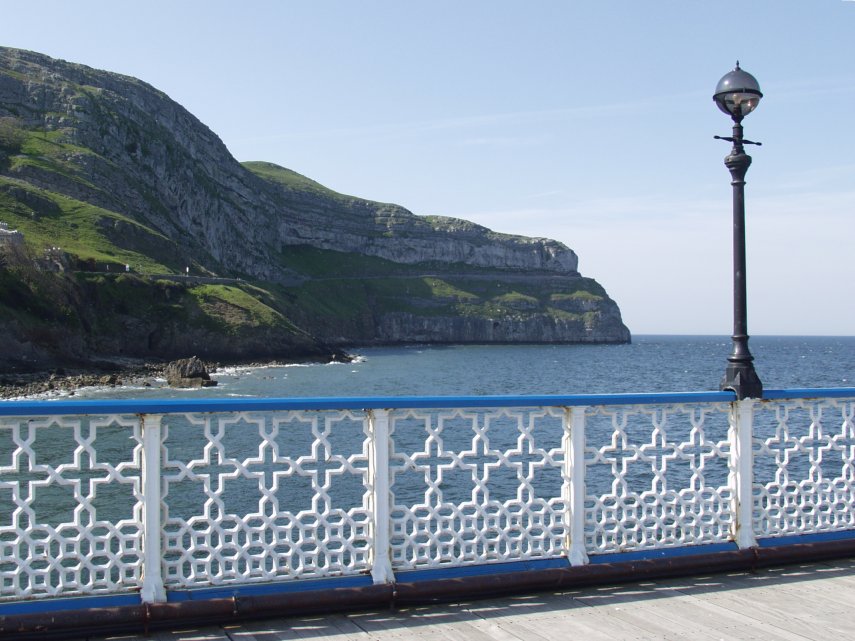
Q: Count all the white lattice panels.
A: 5